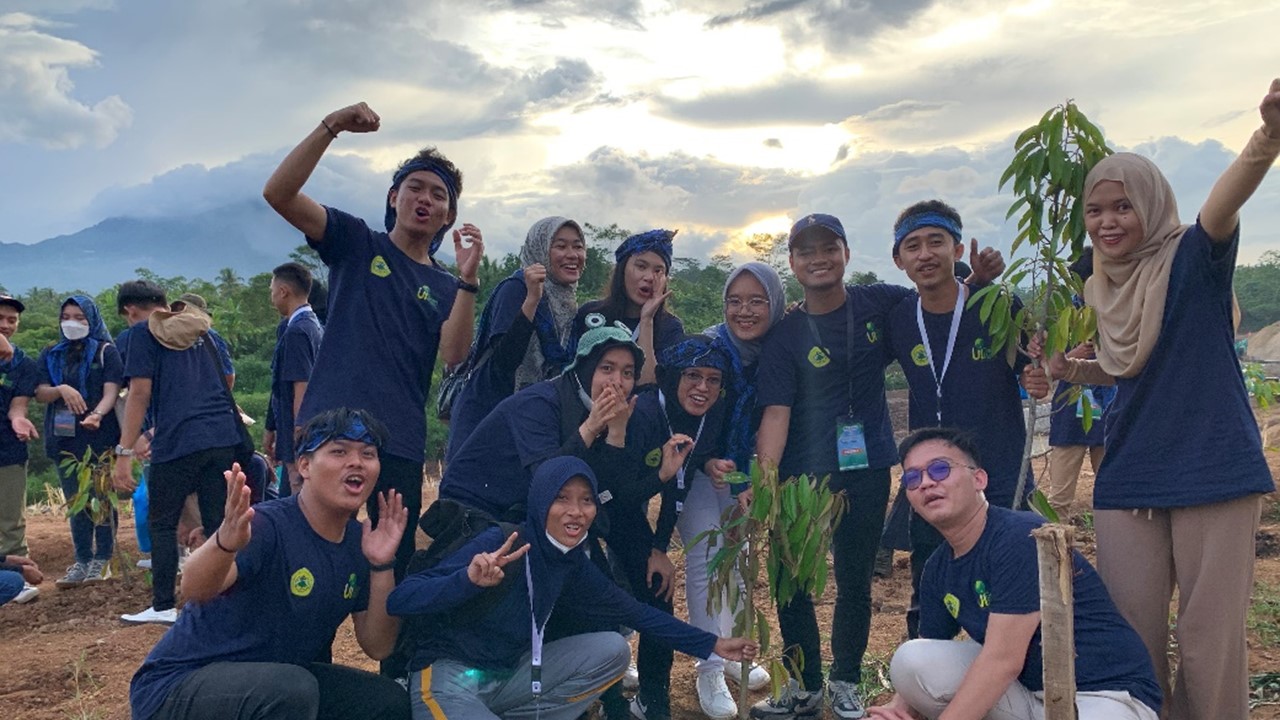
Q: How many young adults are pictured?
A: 12